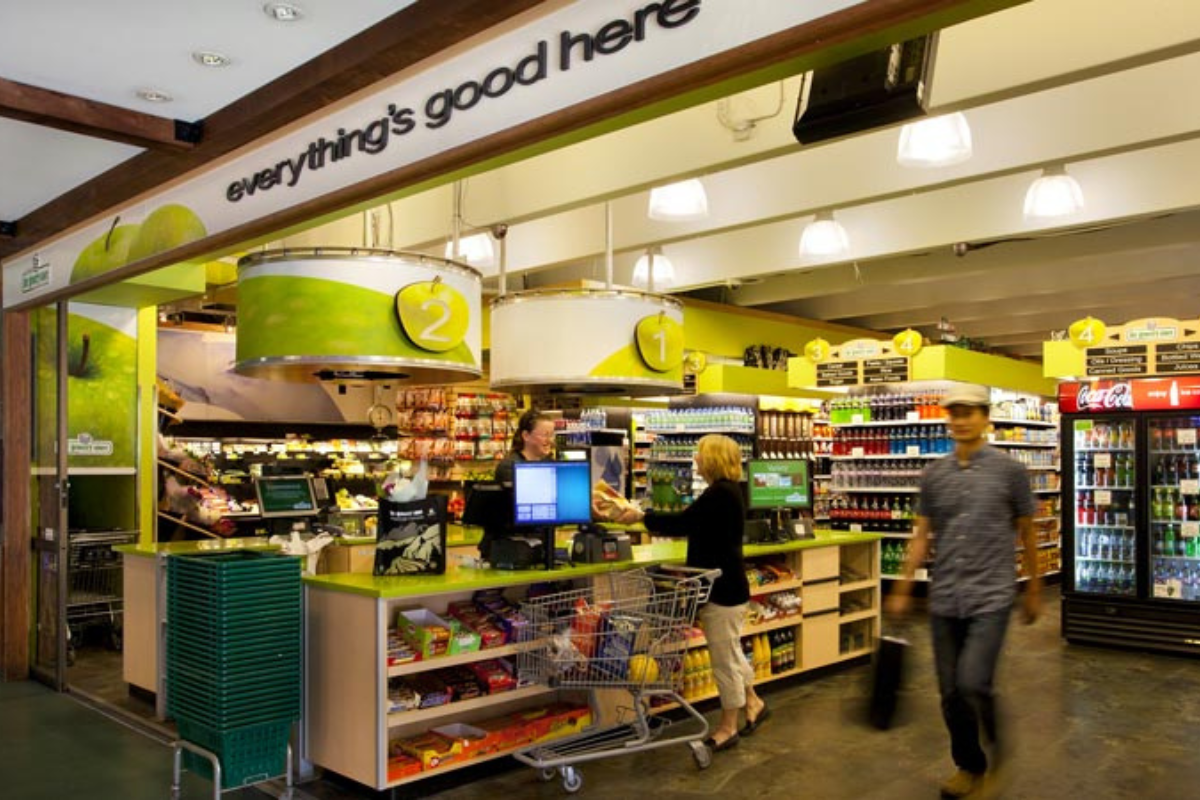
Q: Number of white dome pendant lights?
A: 6